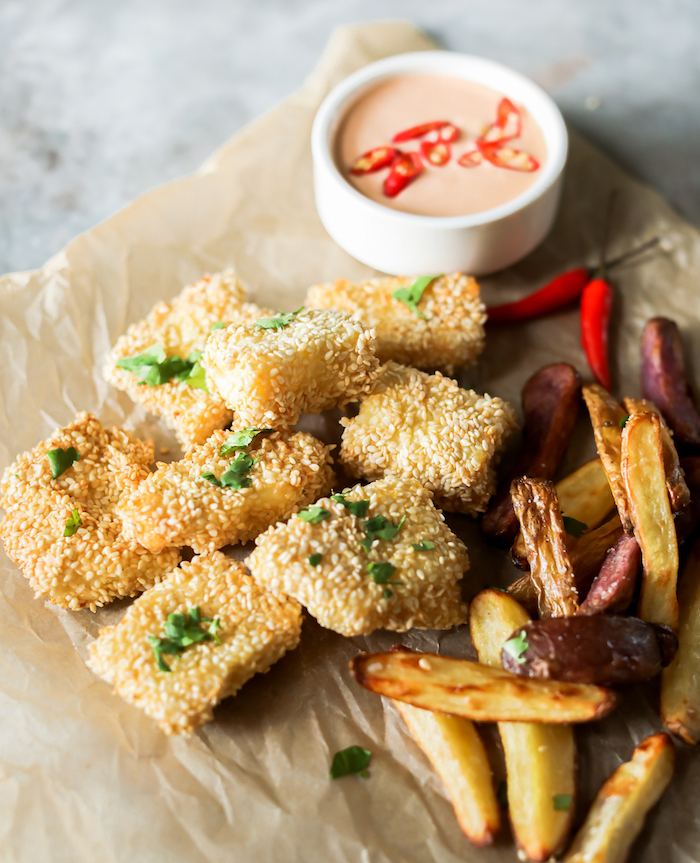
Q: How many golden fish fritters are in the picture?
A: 8